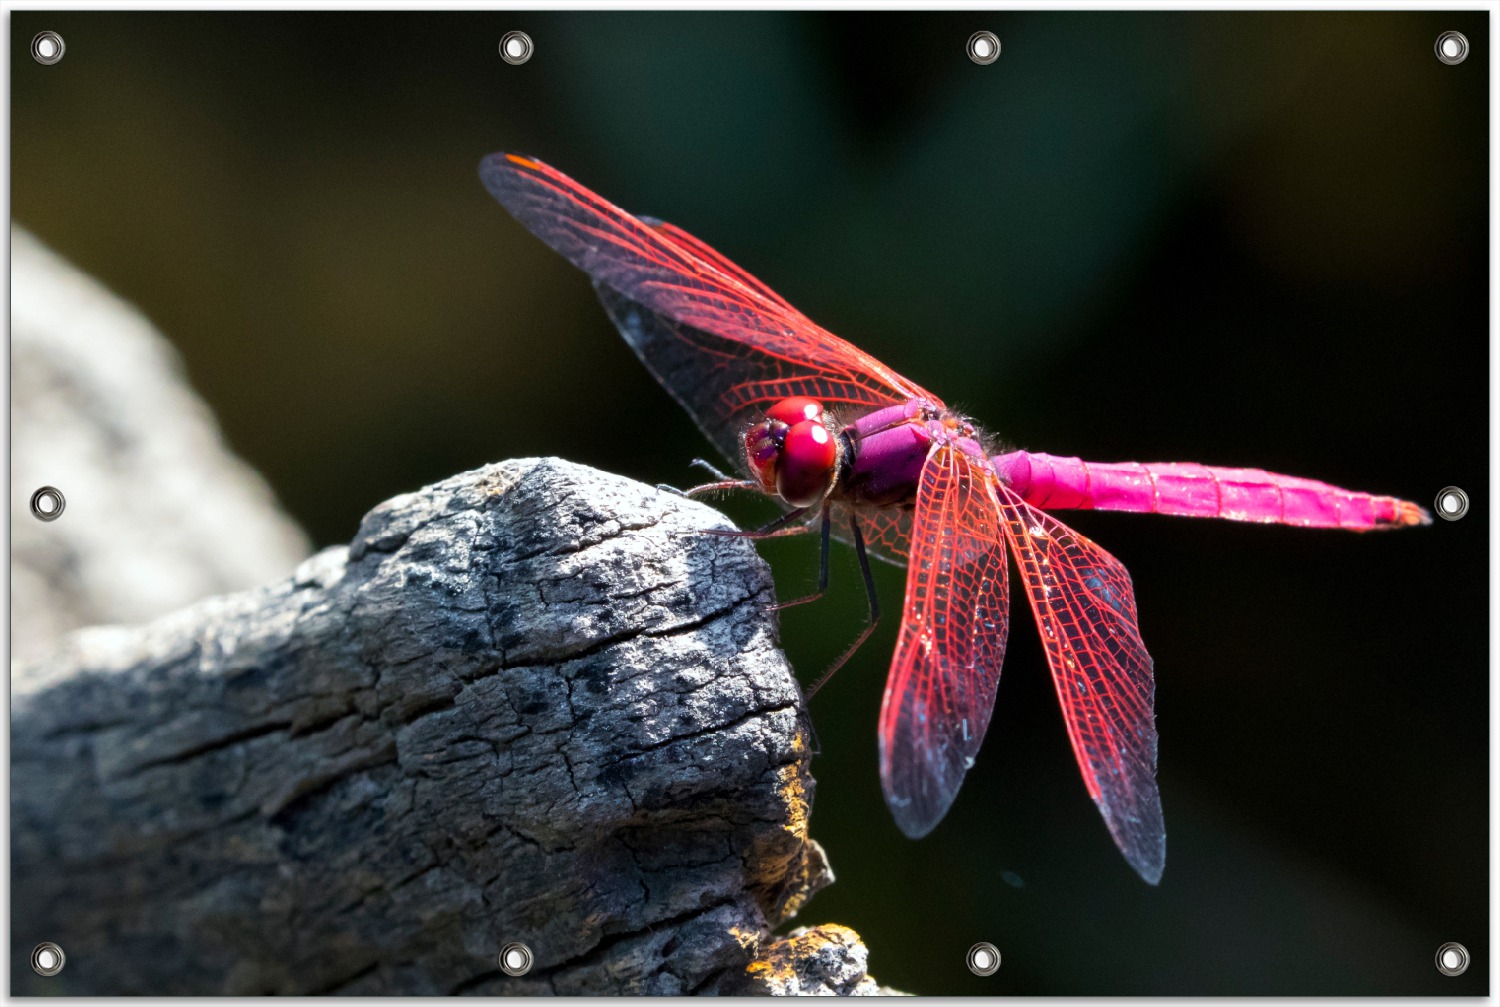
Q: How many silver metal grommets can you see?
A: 10